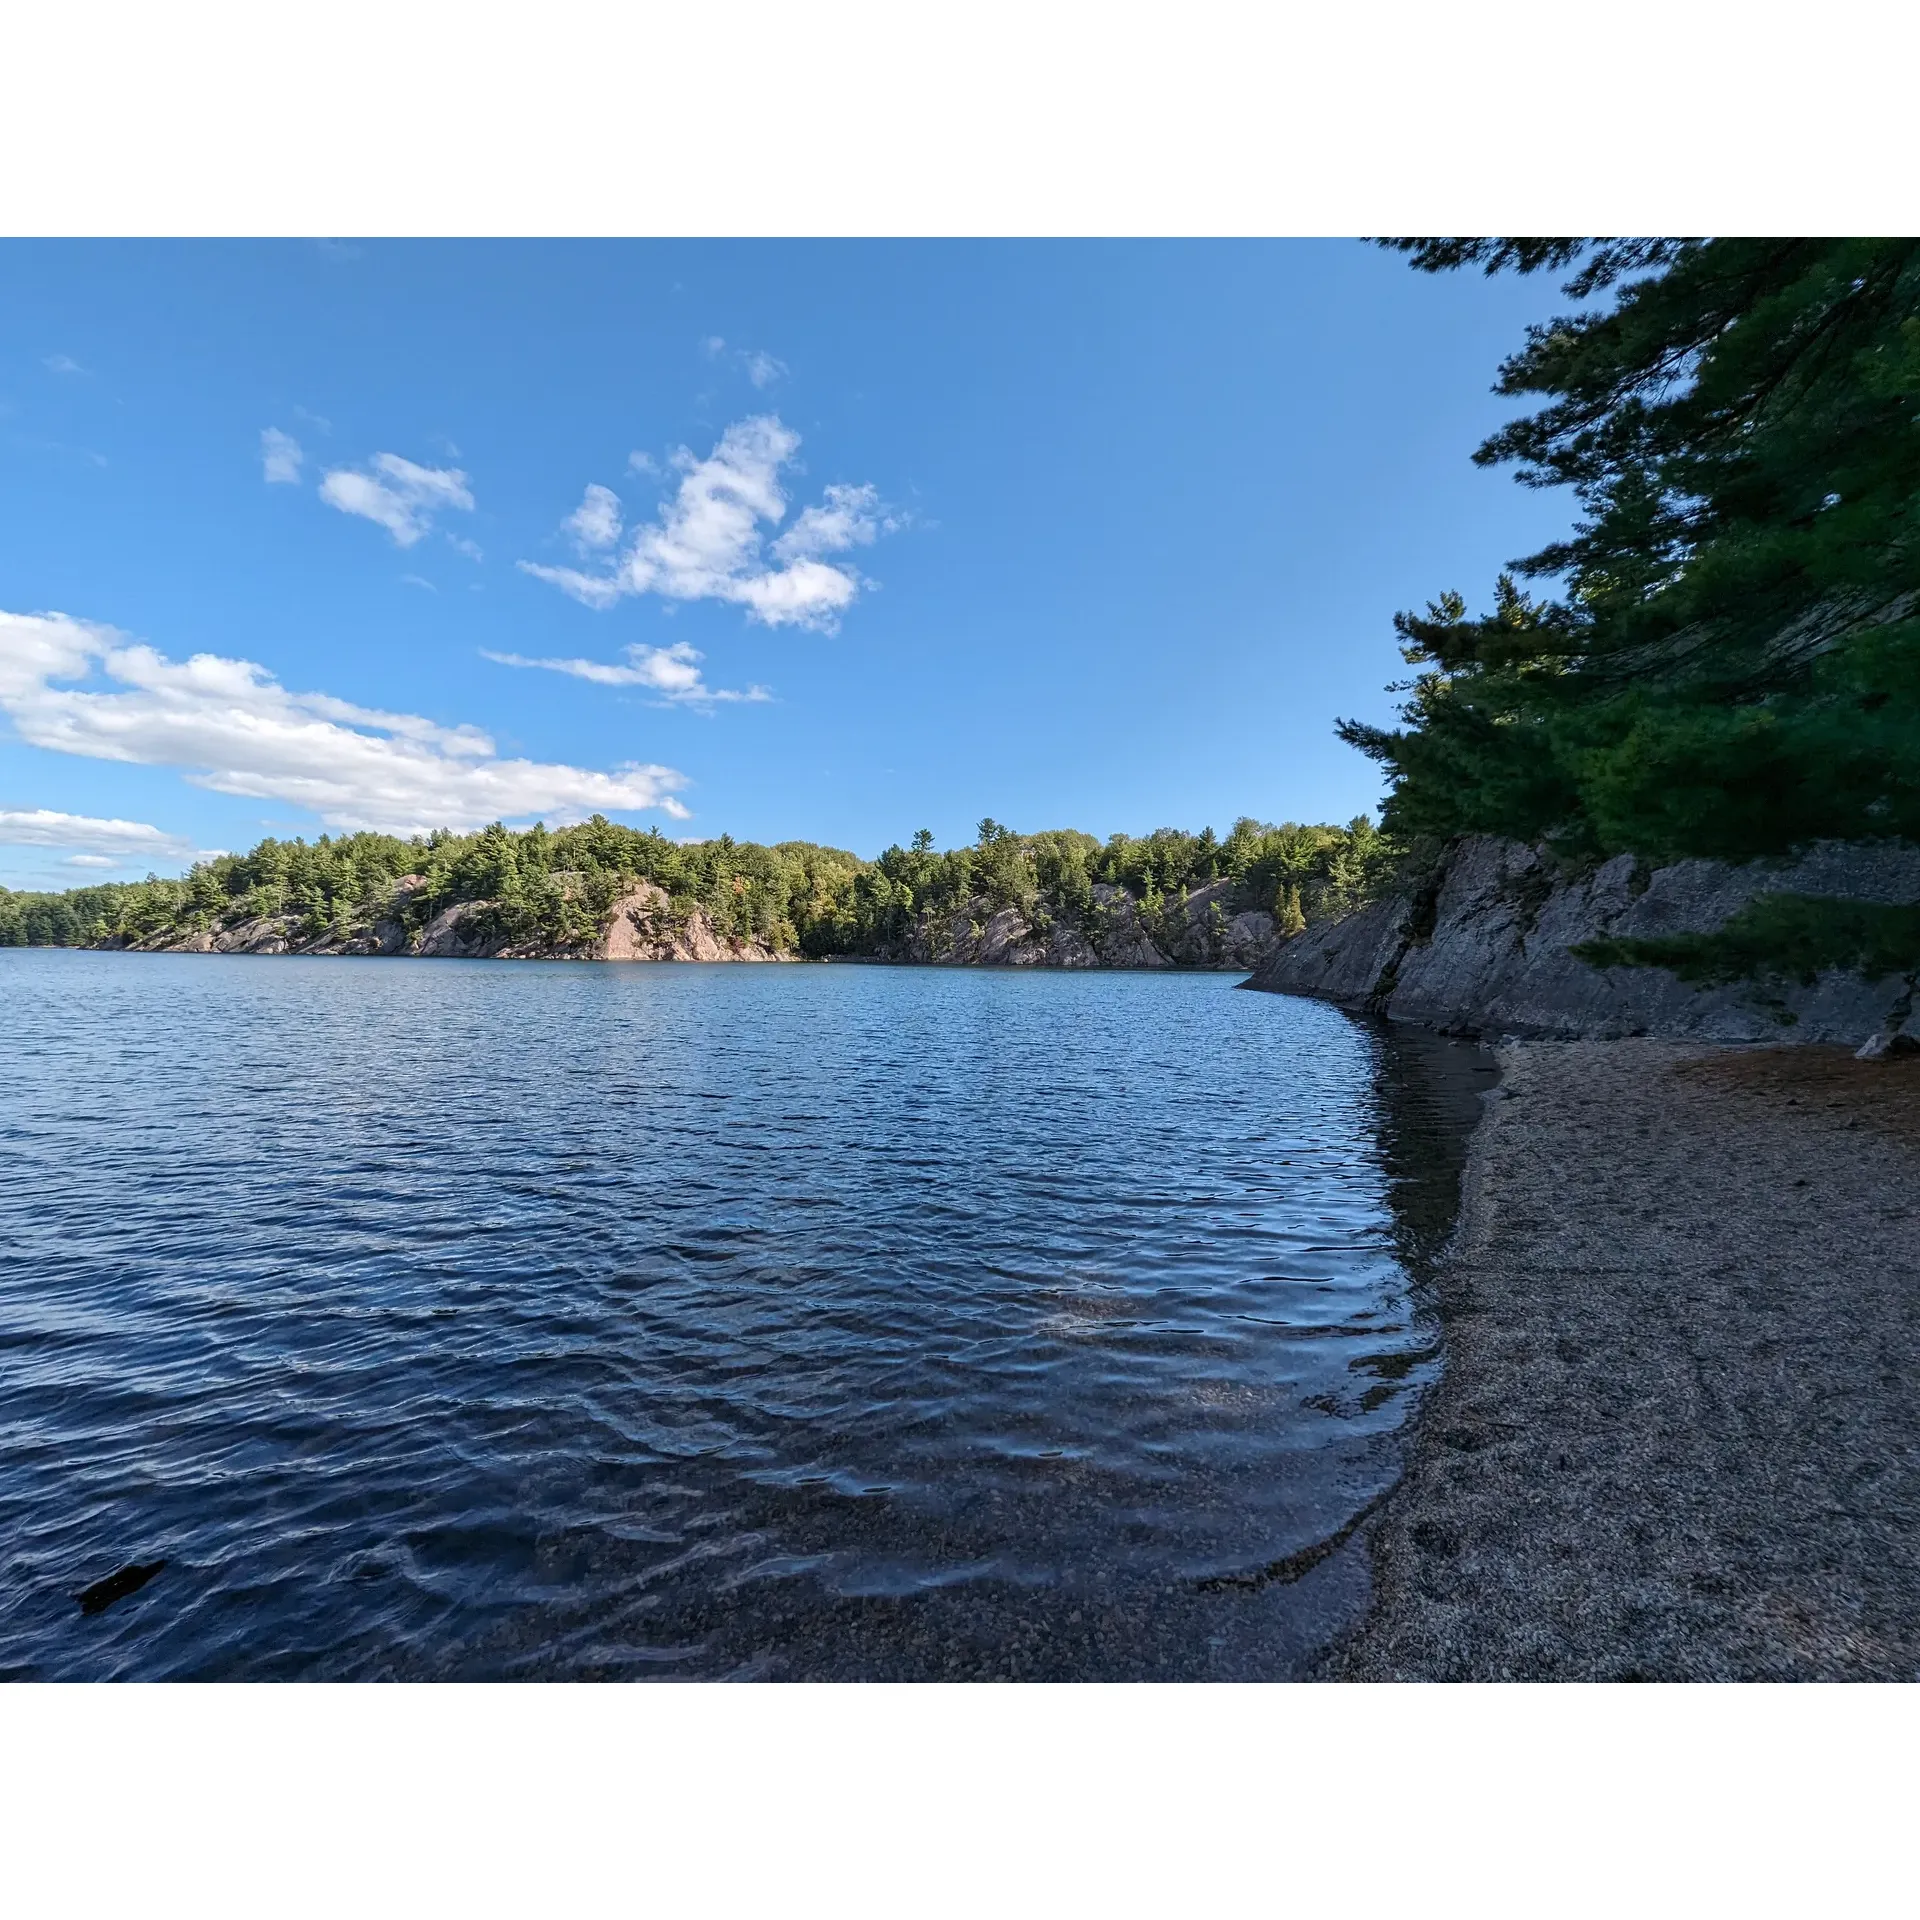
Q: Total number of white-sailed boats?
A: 0